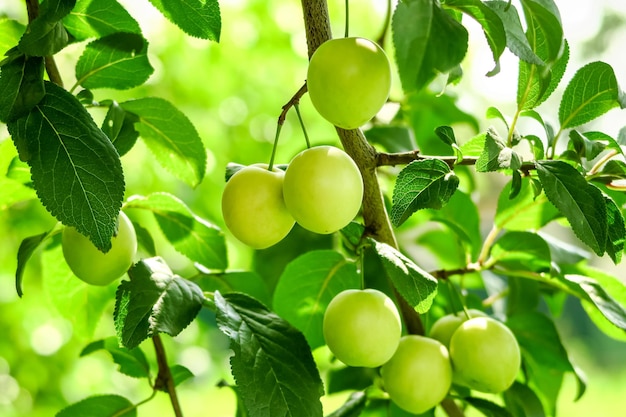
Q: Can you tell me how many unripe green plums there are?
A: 8